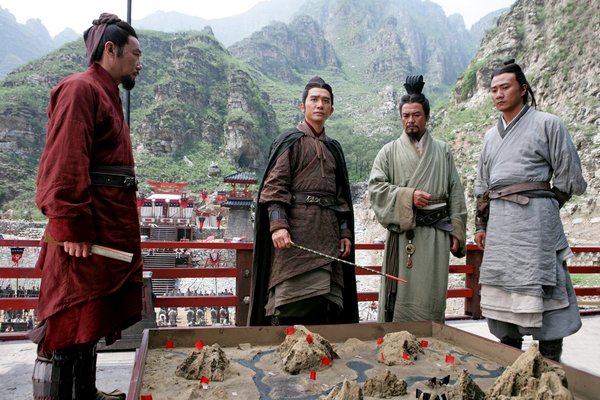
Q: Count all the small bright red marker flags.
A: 13